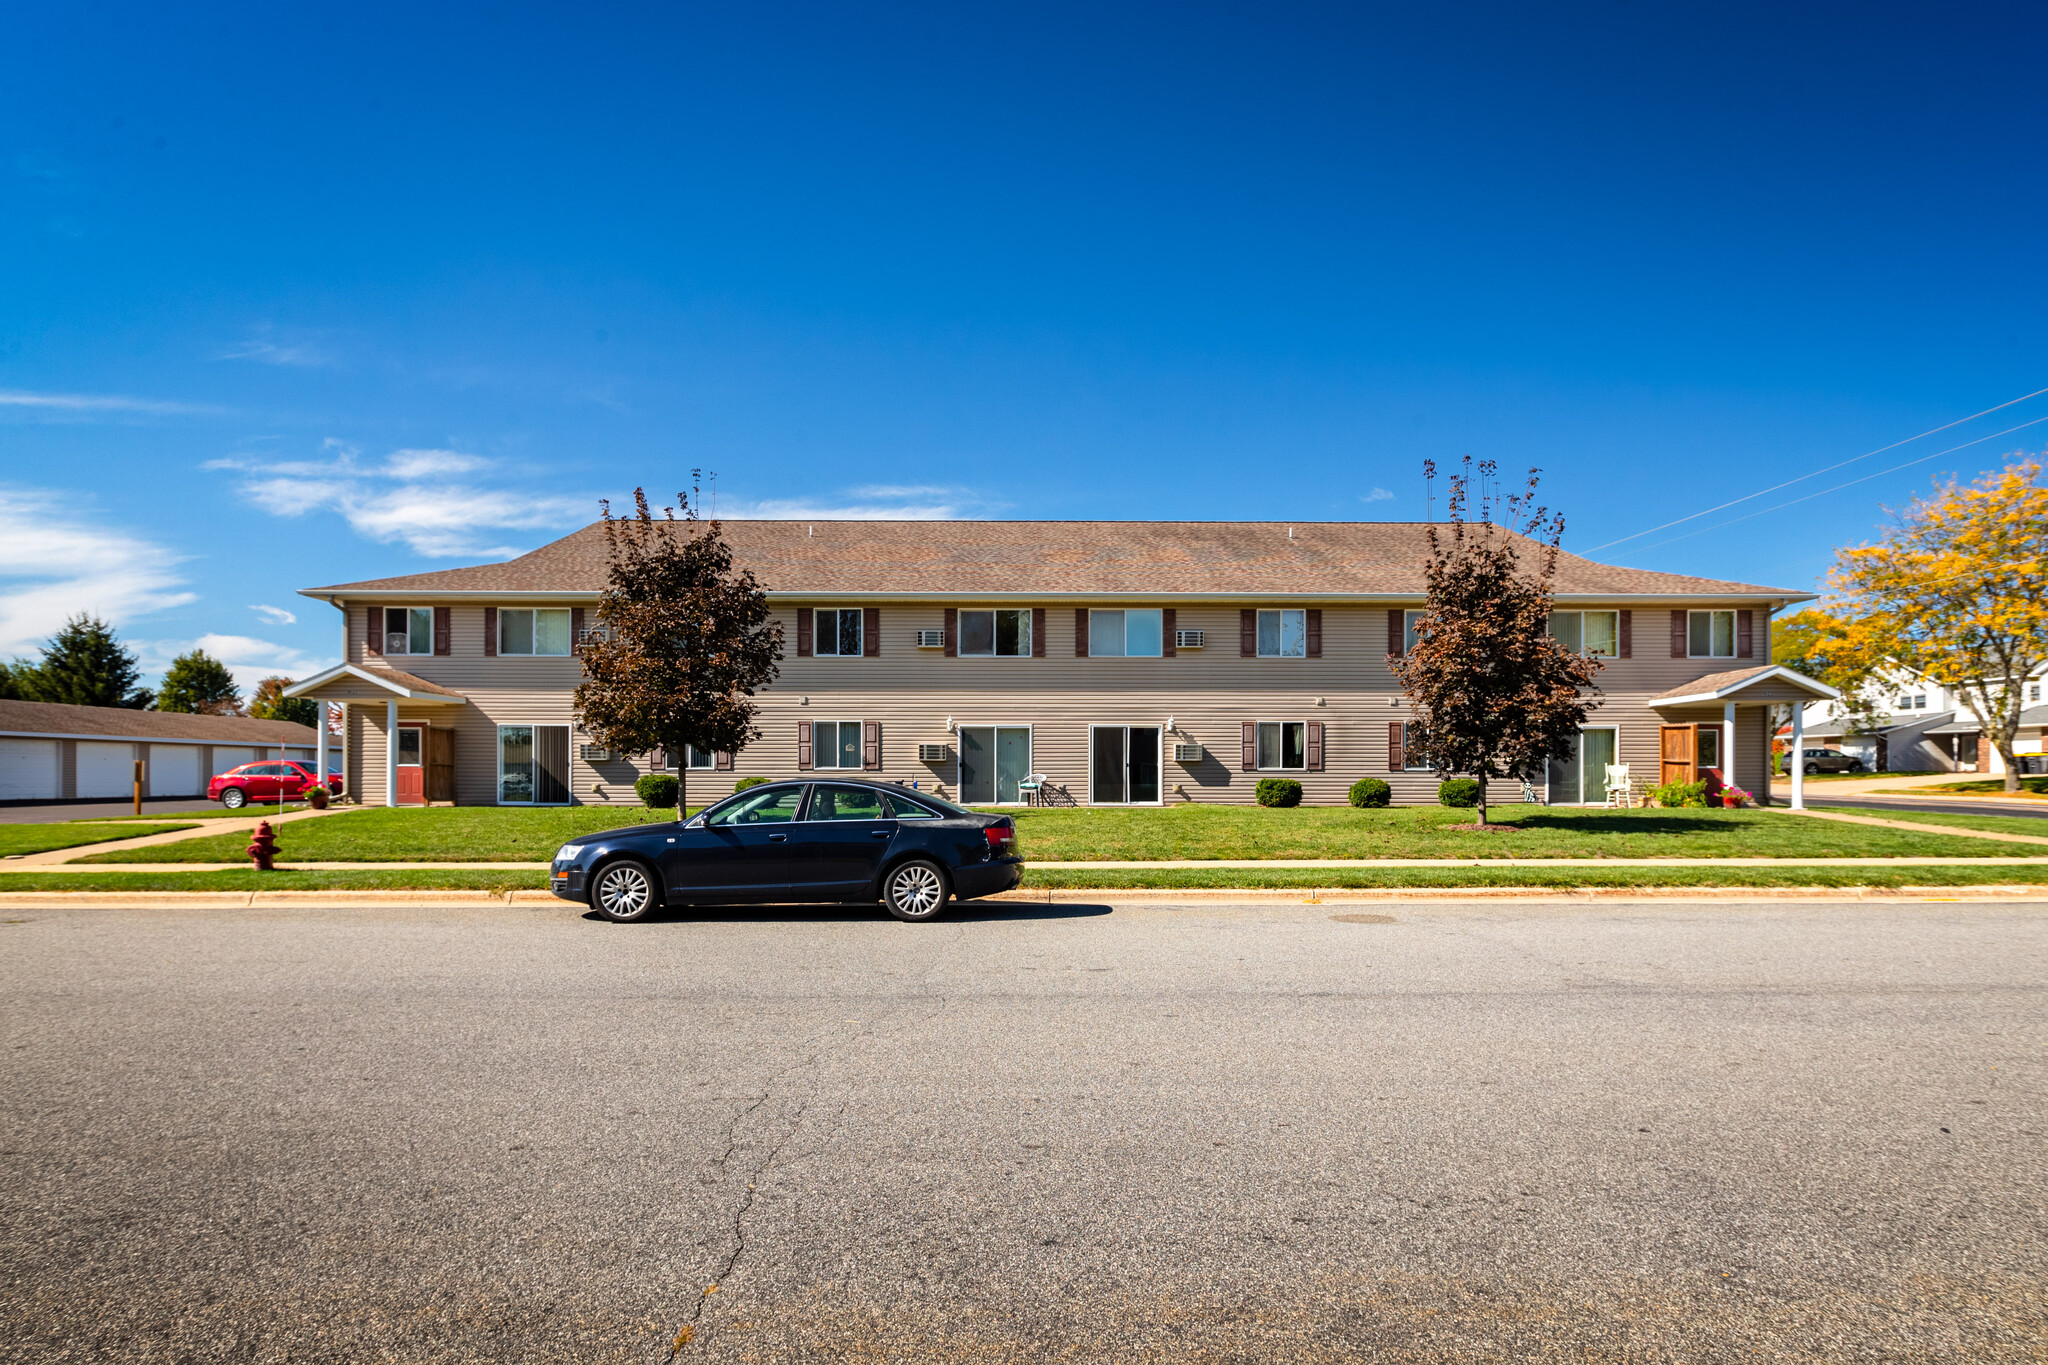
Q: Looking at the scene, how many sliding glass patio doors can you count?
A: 4